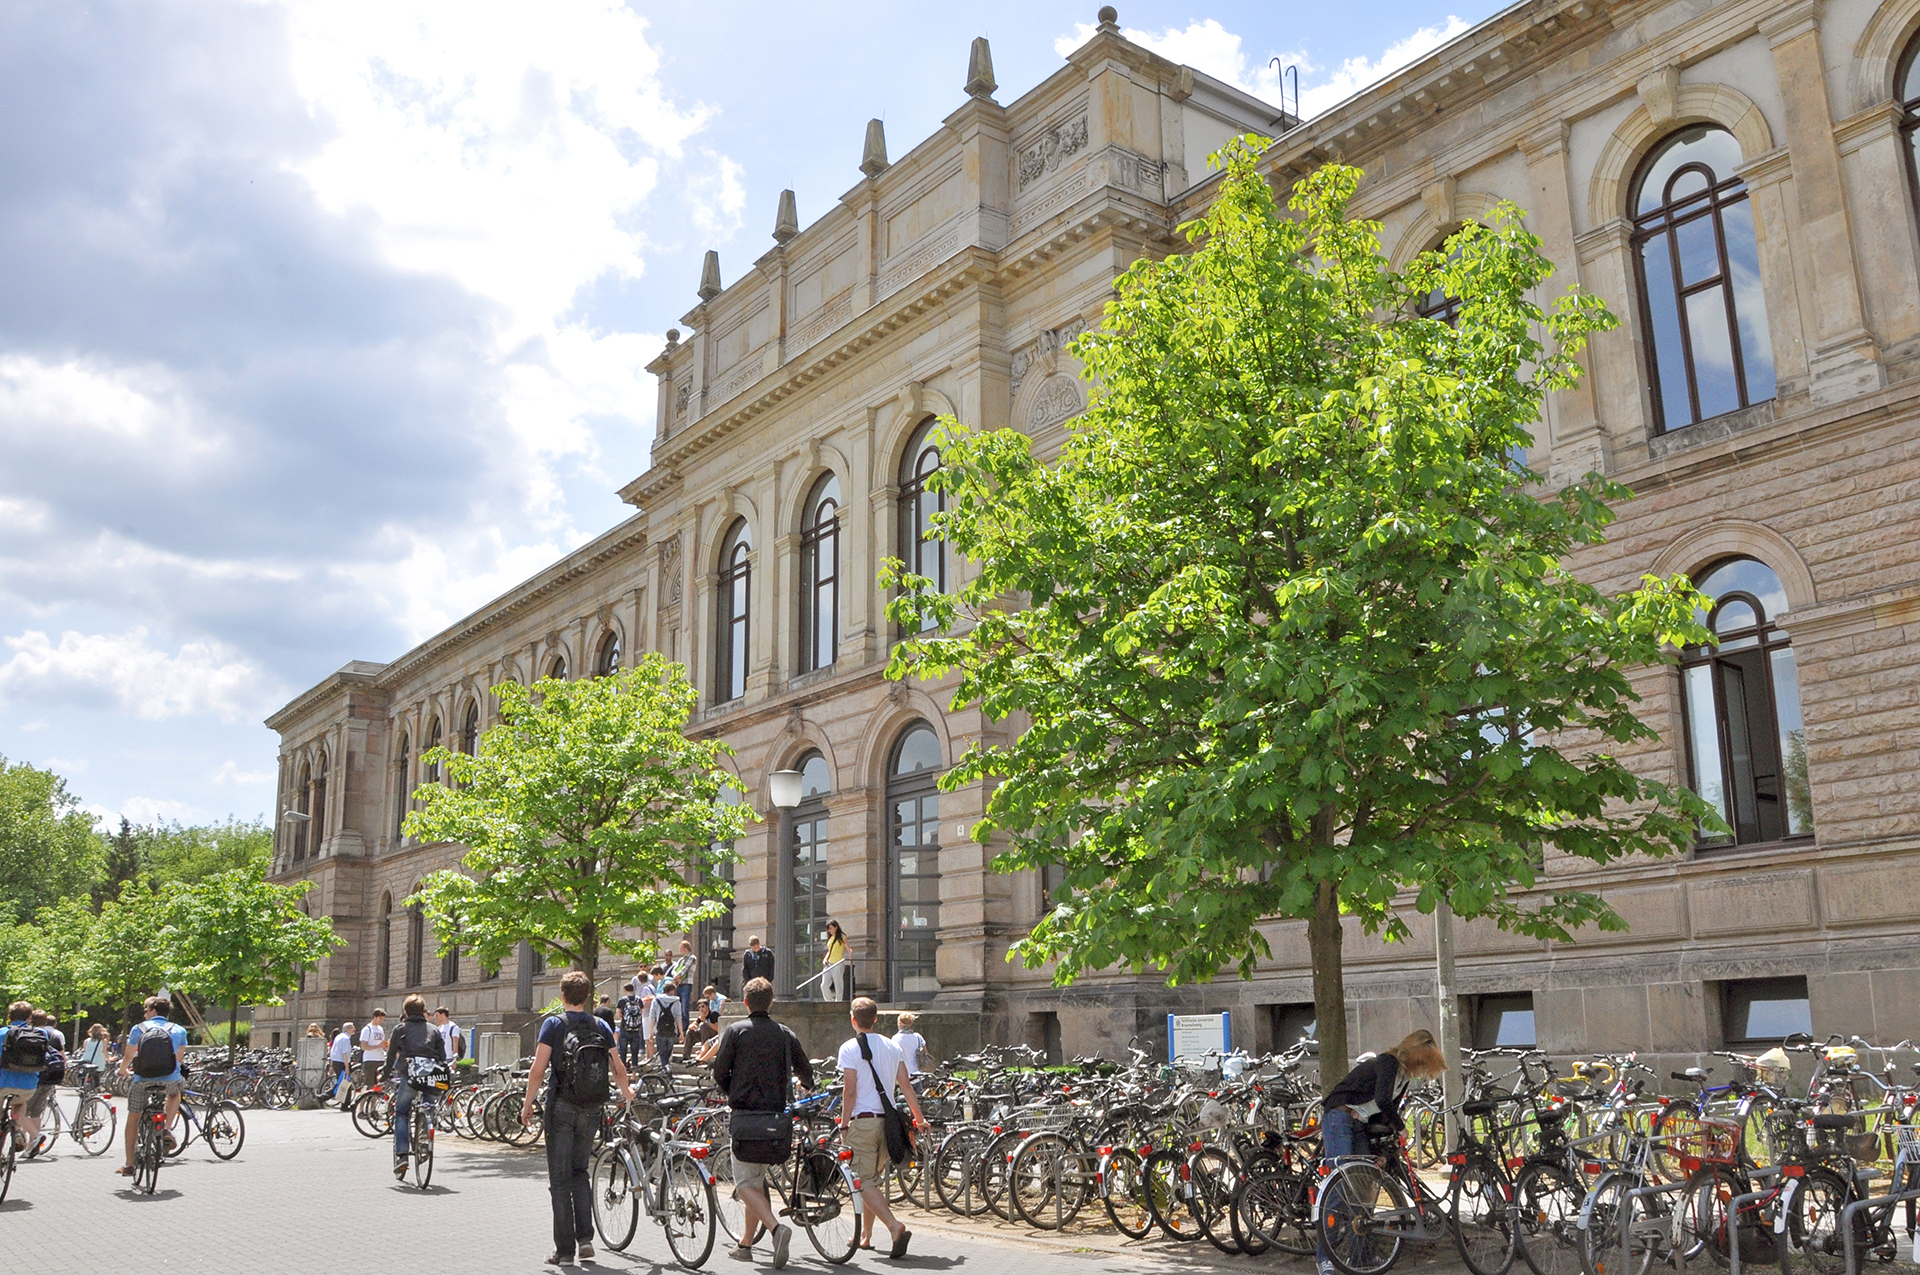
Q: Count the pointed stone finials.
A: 4